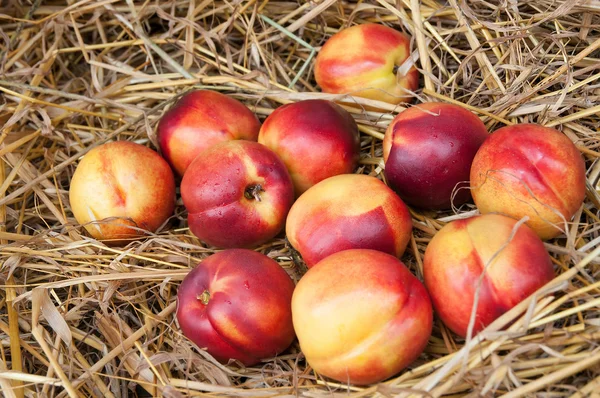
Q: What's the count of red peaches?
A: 11